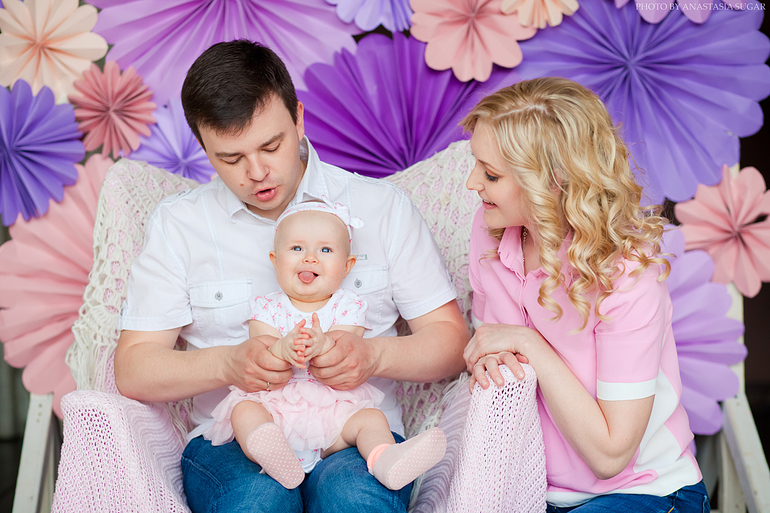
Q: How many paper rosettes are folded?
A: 14